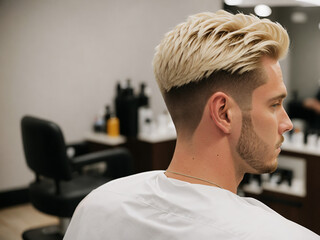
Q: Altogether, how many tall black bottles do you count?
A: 3